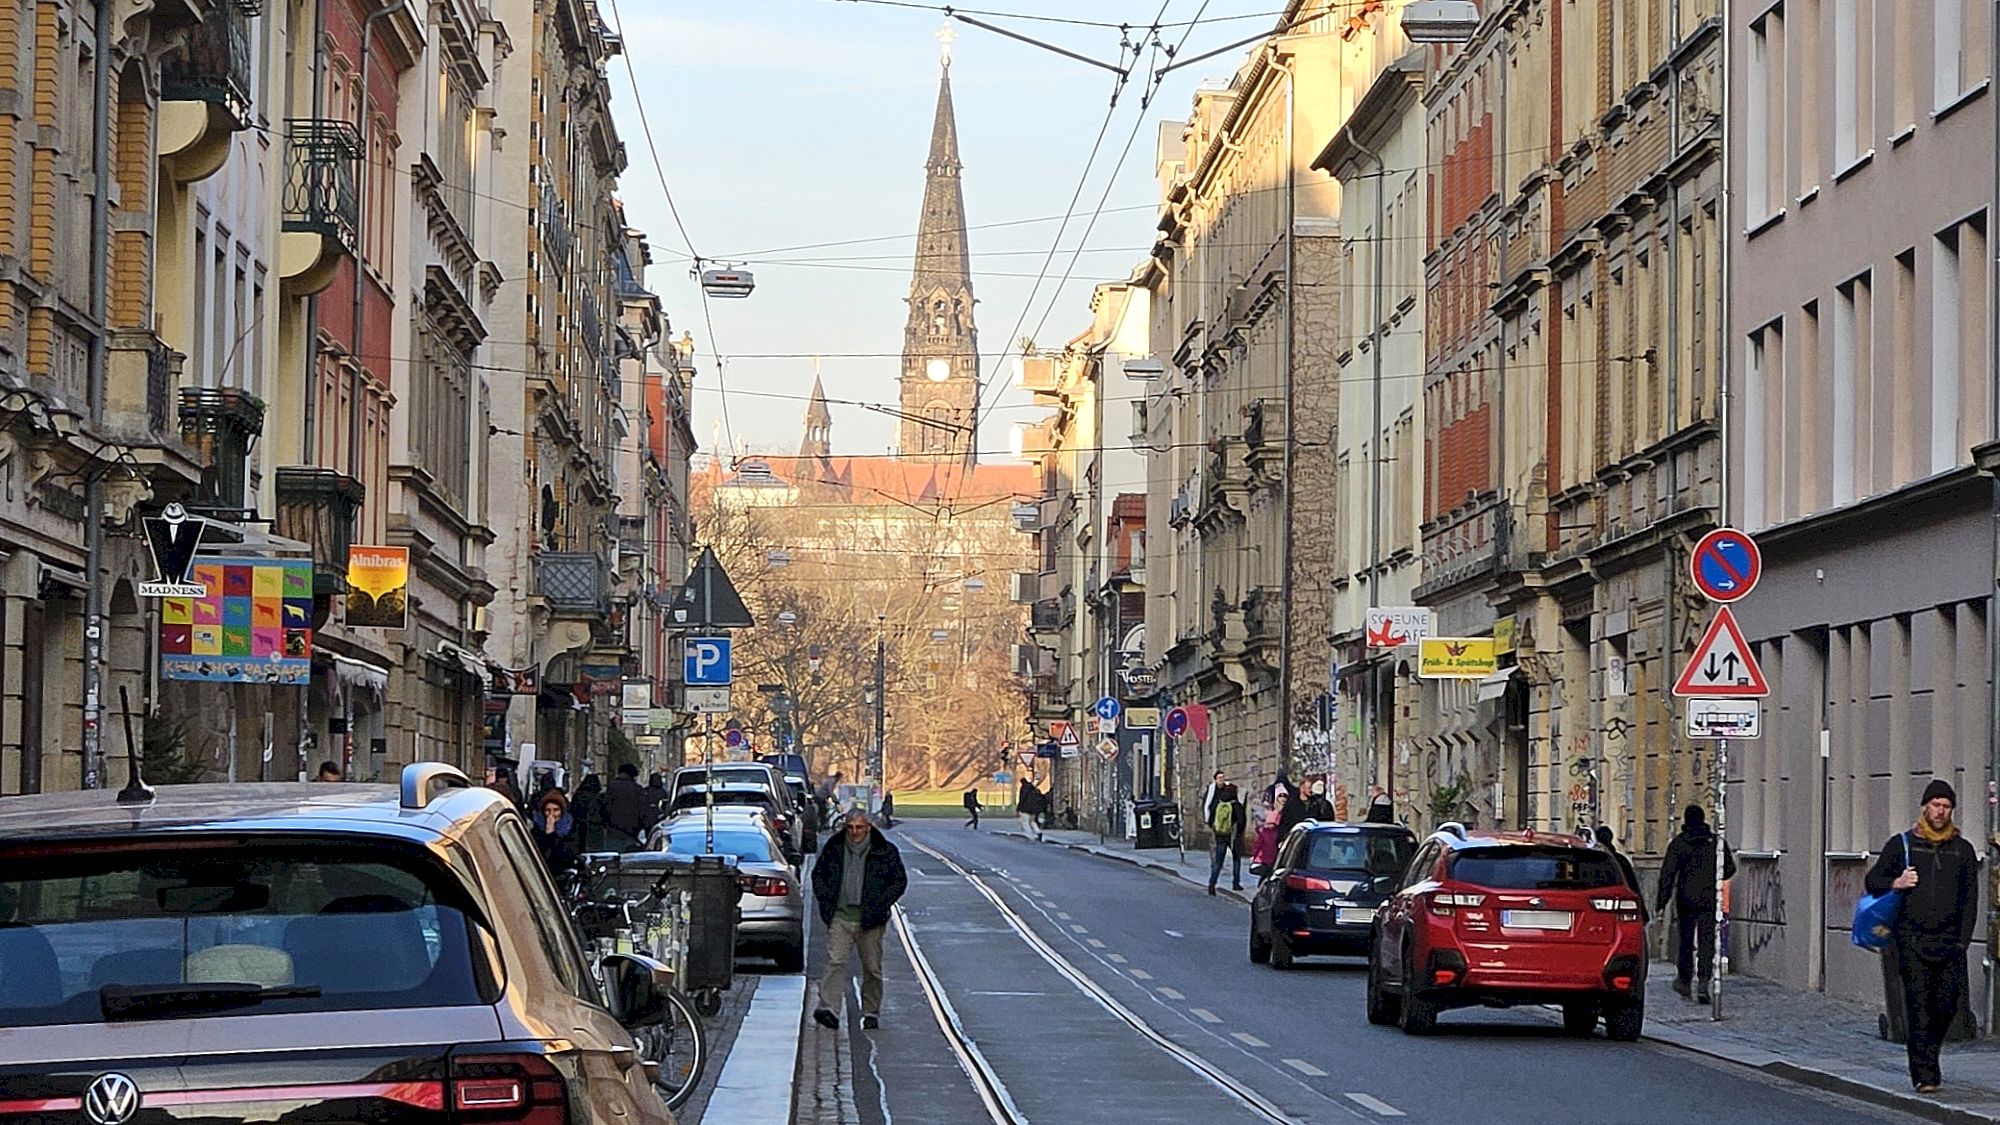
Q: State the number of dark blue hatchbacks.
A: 1